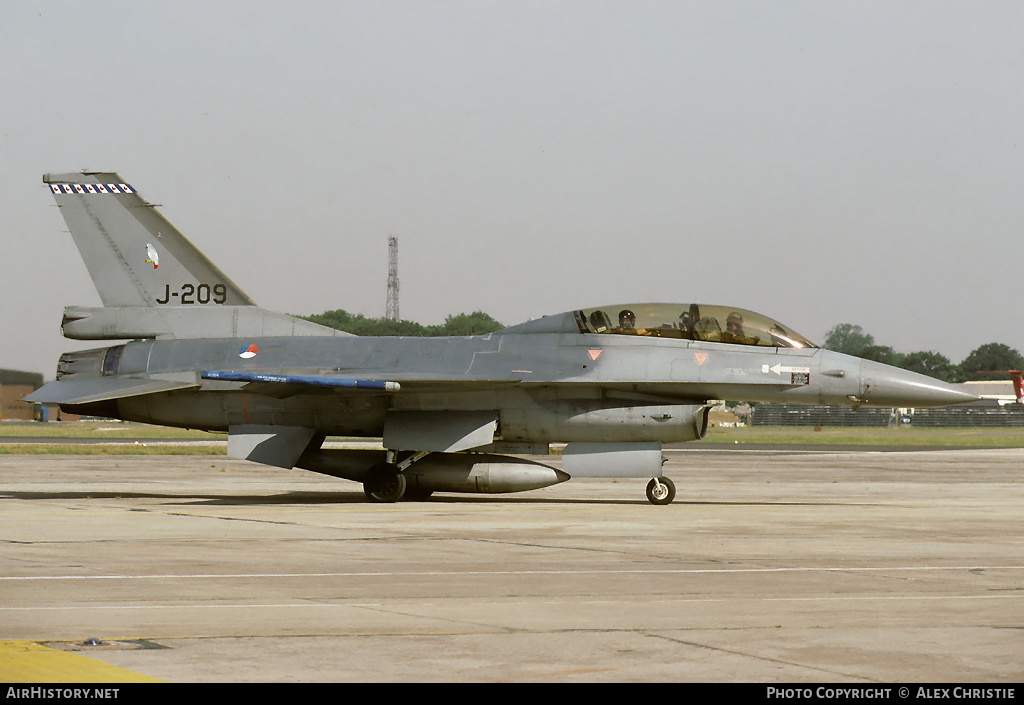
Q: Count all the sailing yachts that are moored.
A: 0